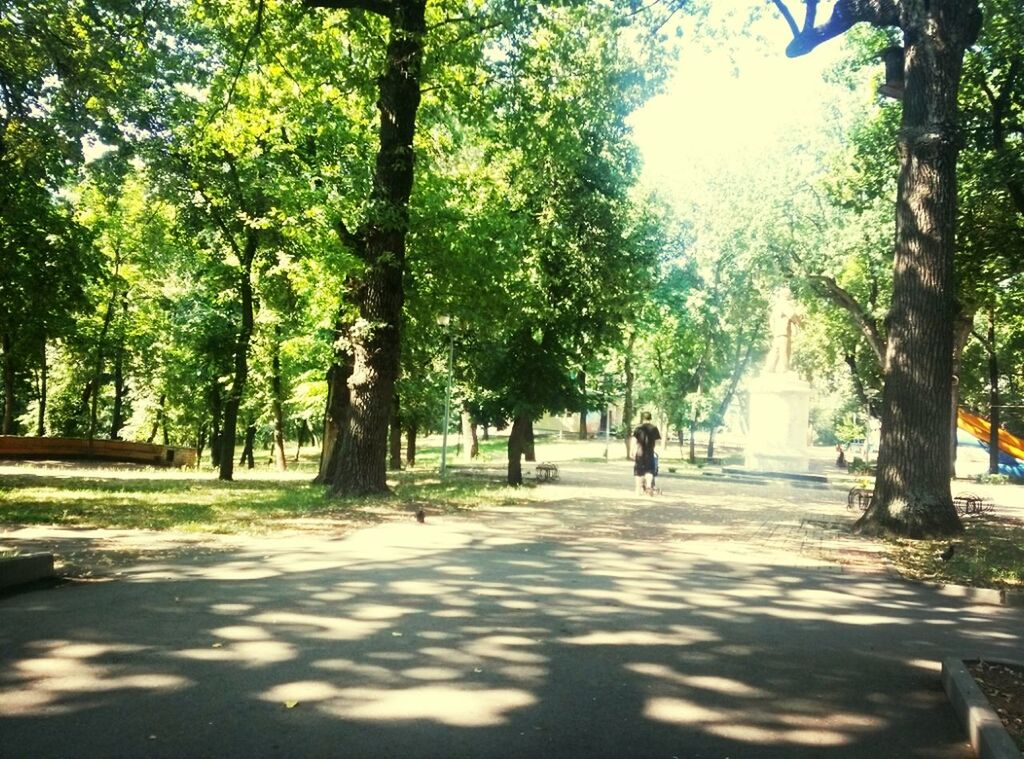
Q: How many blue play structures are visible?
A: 1